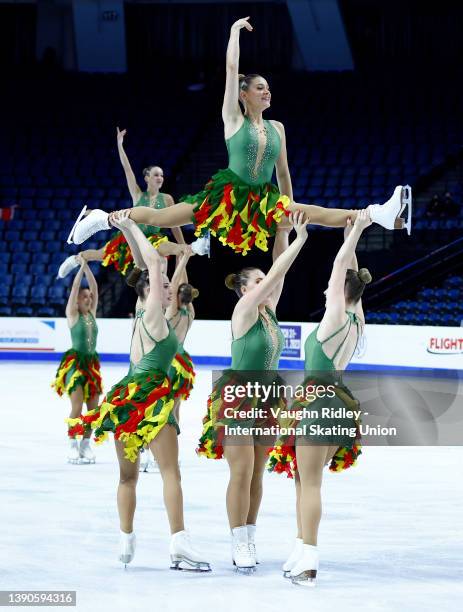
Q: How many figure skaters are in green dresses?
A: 7